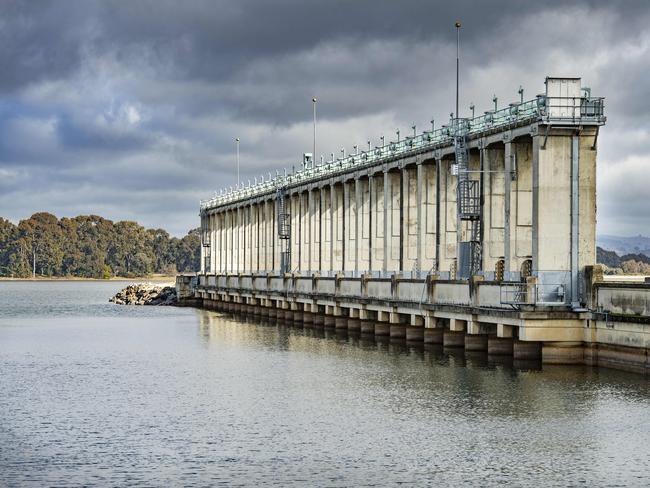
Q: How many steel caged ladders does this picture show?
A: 3